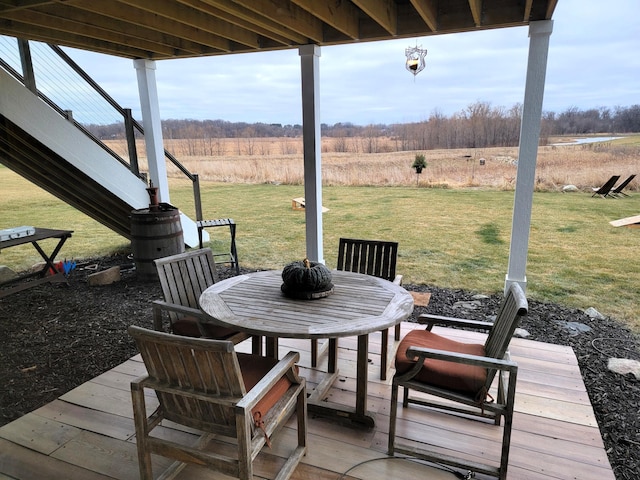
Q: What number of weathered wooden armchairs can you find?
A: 4